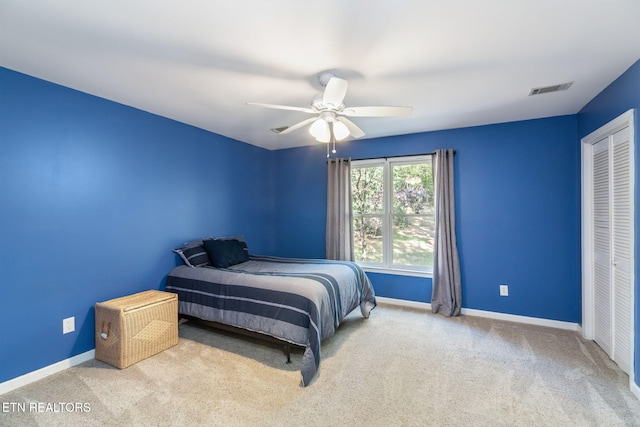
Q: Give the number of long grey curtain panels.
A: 2